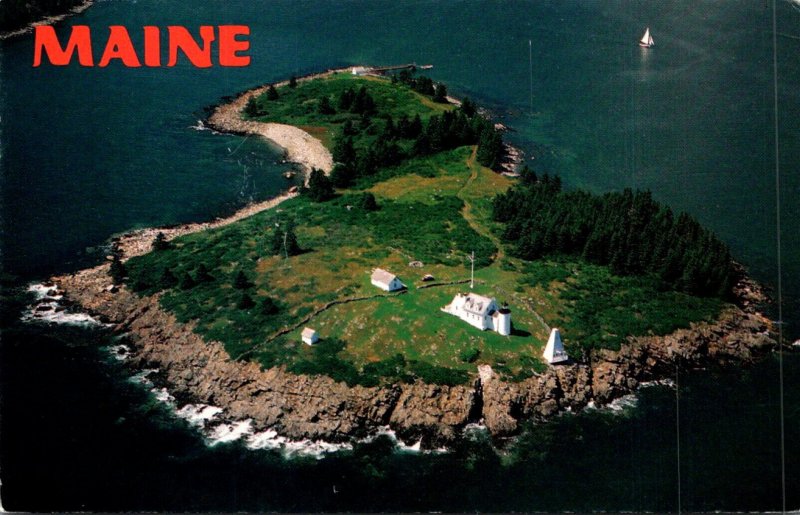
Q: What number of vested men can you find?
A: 0